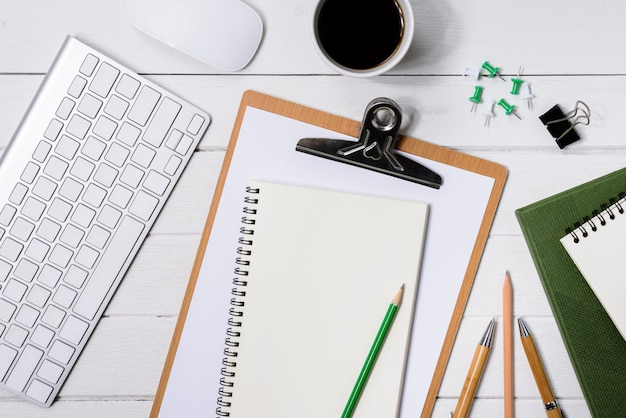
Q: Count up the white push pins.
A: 3